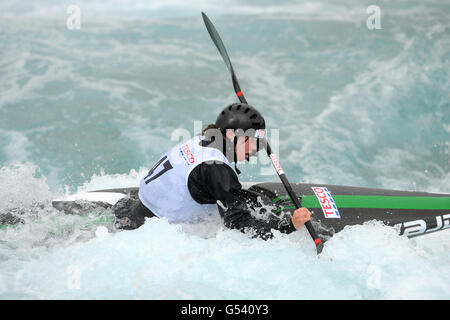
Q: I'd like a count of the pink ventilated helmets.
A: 0